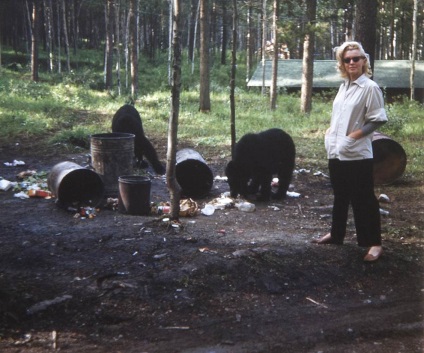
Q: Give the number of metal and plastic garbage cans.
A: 5